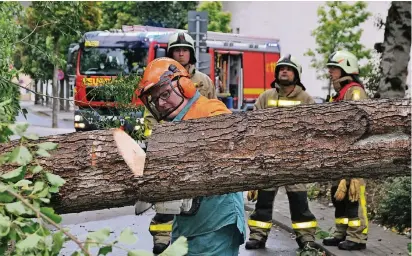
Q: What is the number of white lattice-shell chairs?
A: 0